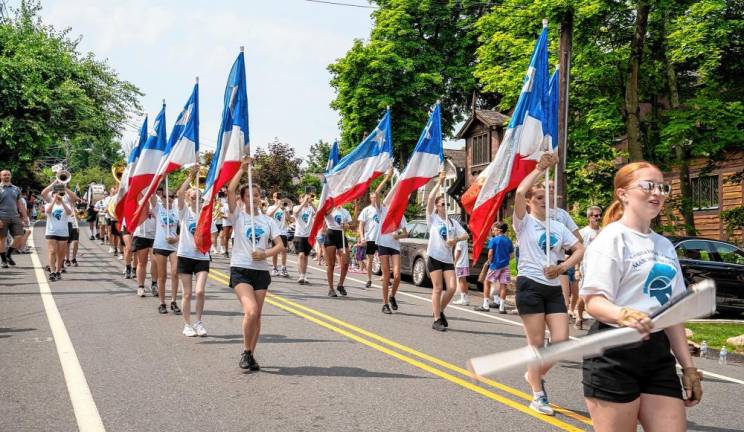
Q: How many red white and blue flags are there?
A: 9